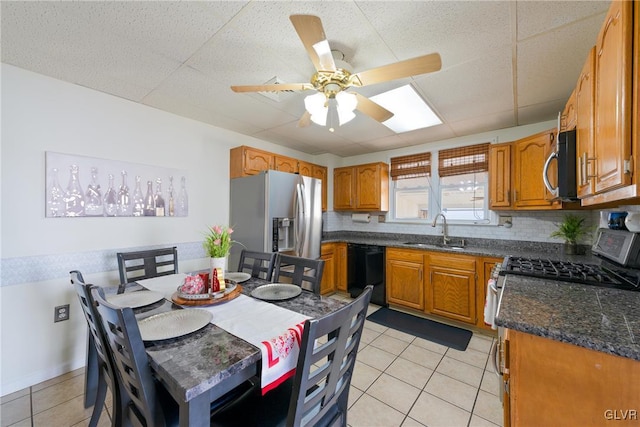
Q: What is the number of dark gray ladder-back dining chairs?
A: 6